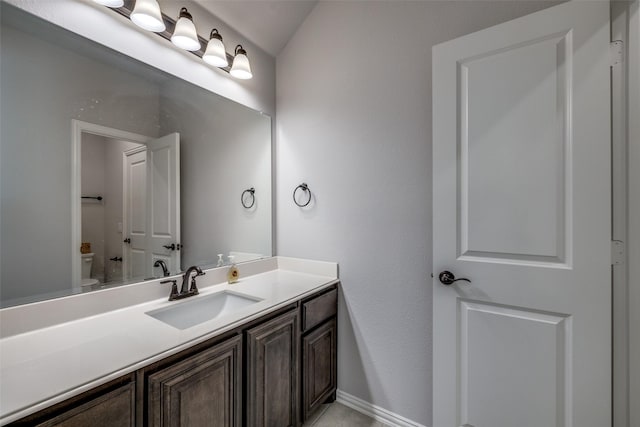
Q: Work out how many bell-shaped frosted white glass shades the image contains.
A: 5